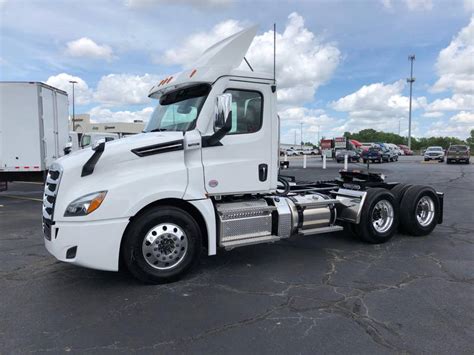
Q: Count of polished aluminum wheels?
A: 3